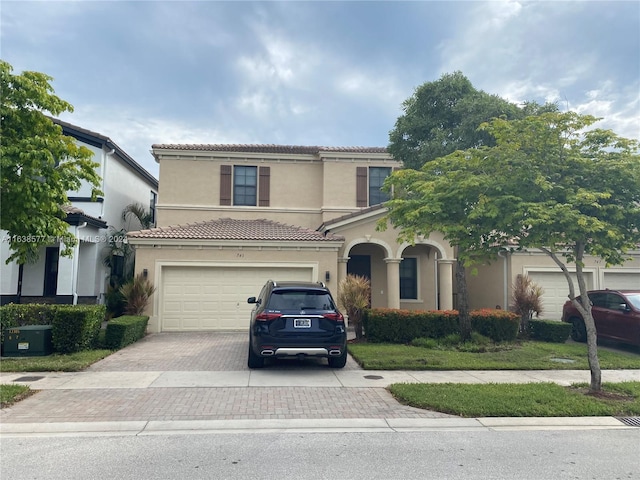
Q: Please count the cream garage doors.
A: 3